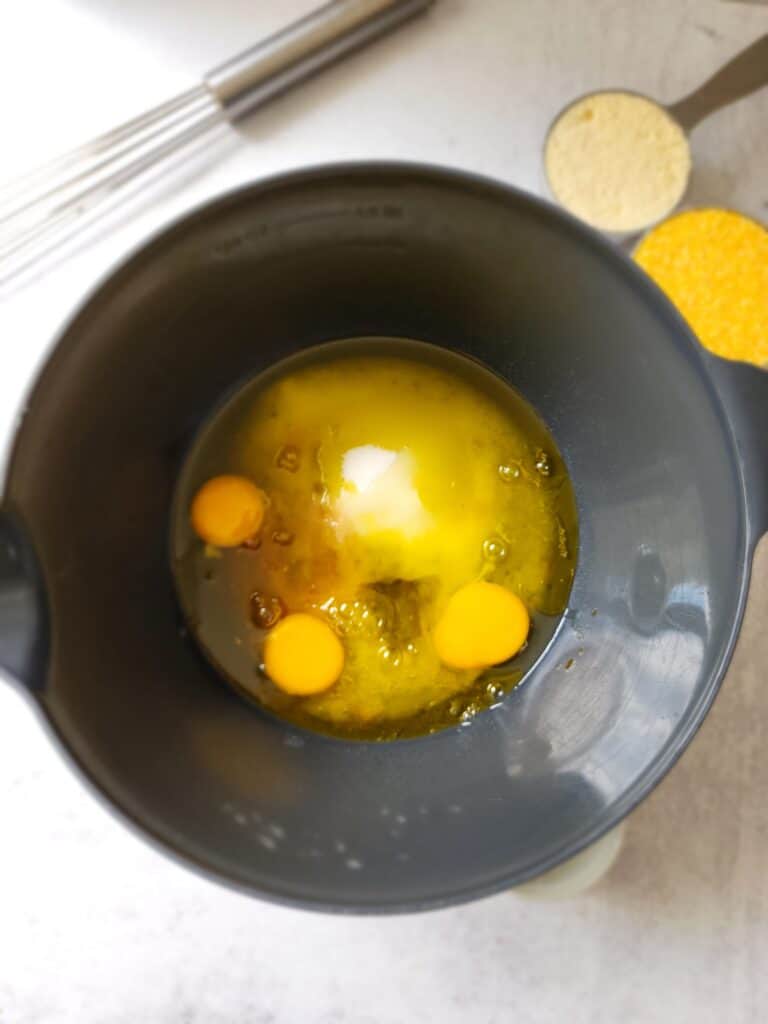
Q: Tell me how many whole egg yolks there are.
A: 3